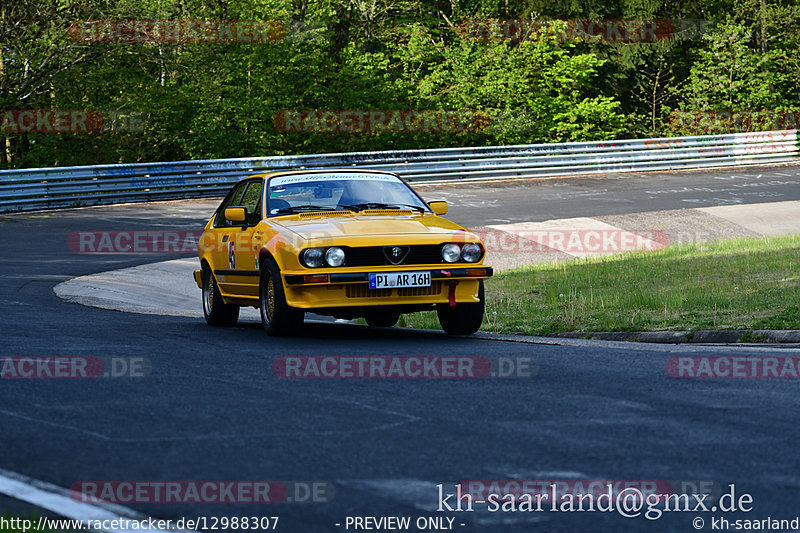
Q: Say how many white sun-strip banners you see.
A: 1